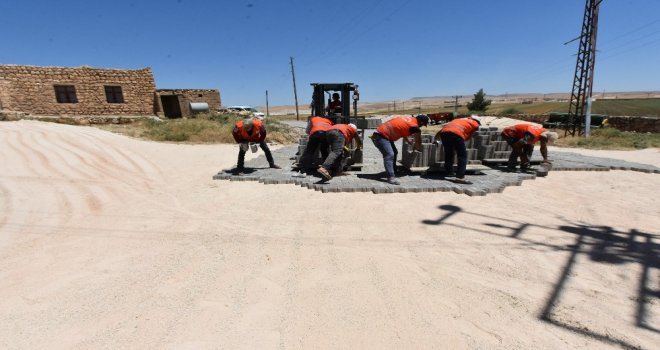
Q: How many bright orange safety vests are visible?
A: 6